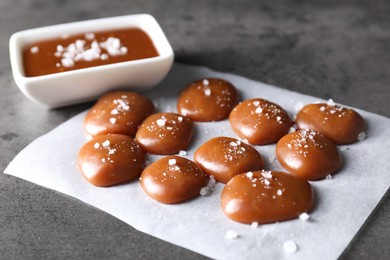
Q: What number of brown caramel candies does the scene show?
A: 10